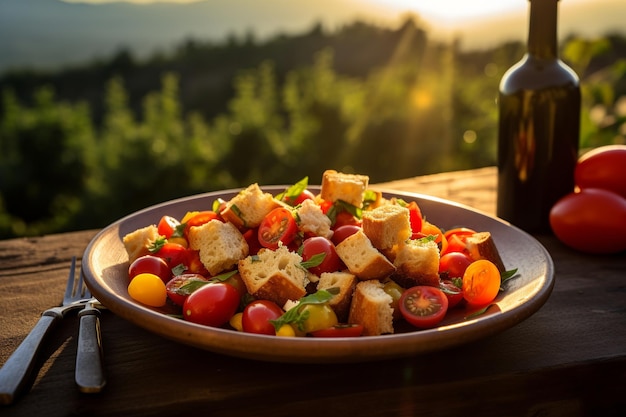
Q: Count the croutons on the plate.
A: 12